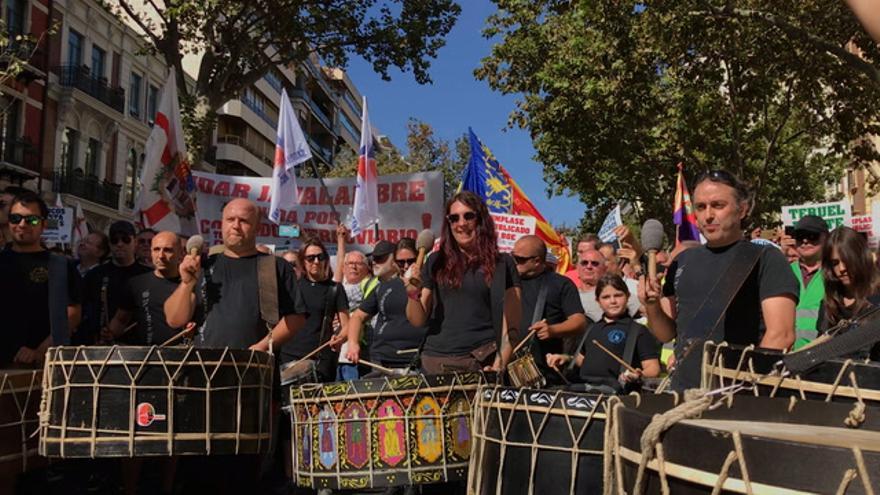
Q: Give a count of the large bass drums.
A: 6